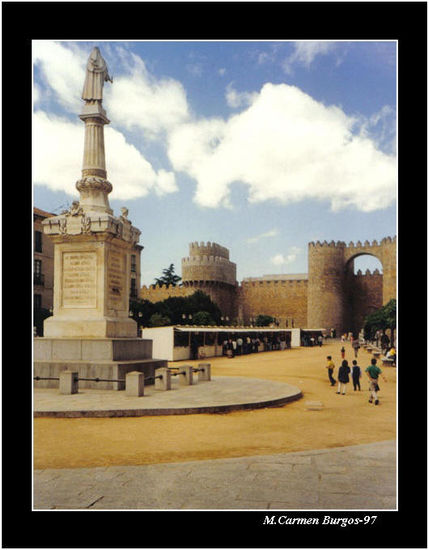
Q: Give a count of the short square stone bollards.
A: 5